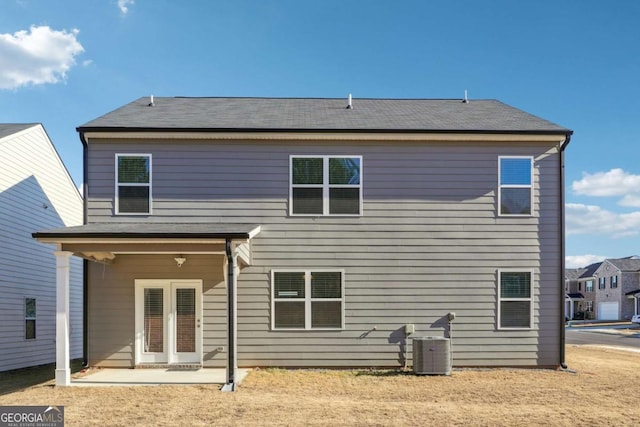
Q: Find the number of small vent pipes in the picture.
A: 3